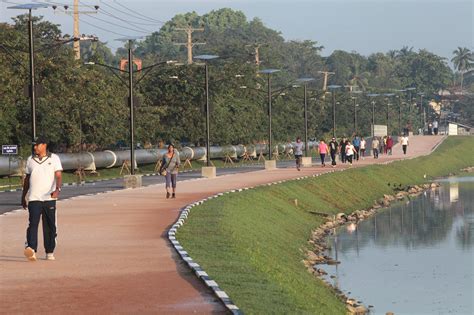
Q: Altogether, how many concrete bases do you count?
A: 4